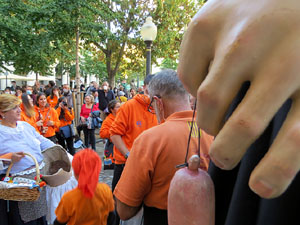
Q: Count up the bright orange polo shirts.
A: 1